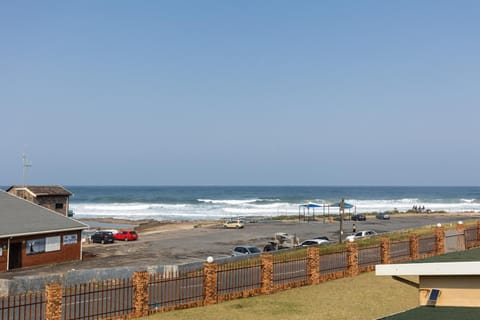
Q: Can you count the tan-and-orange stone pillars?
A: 11